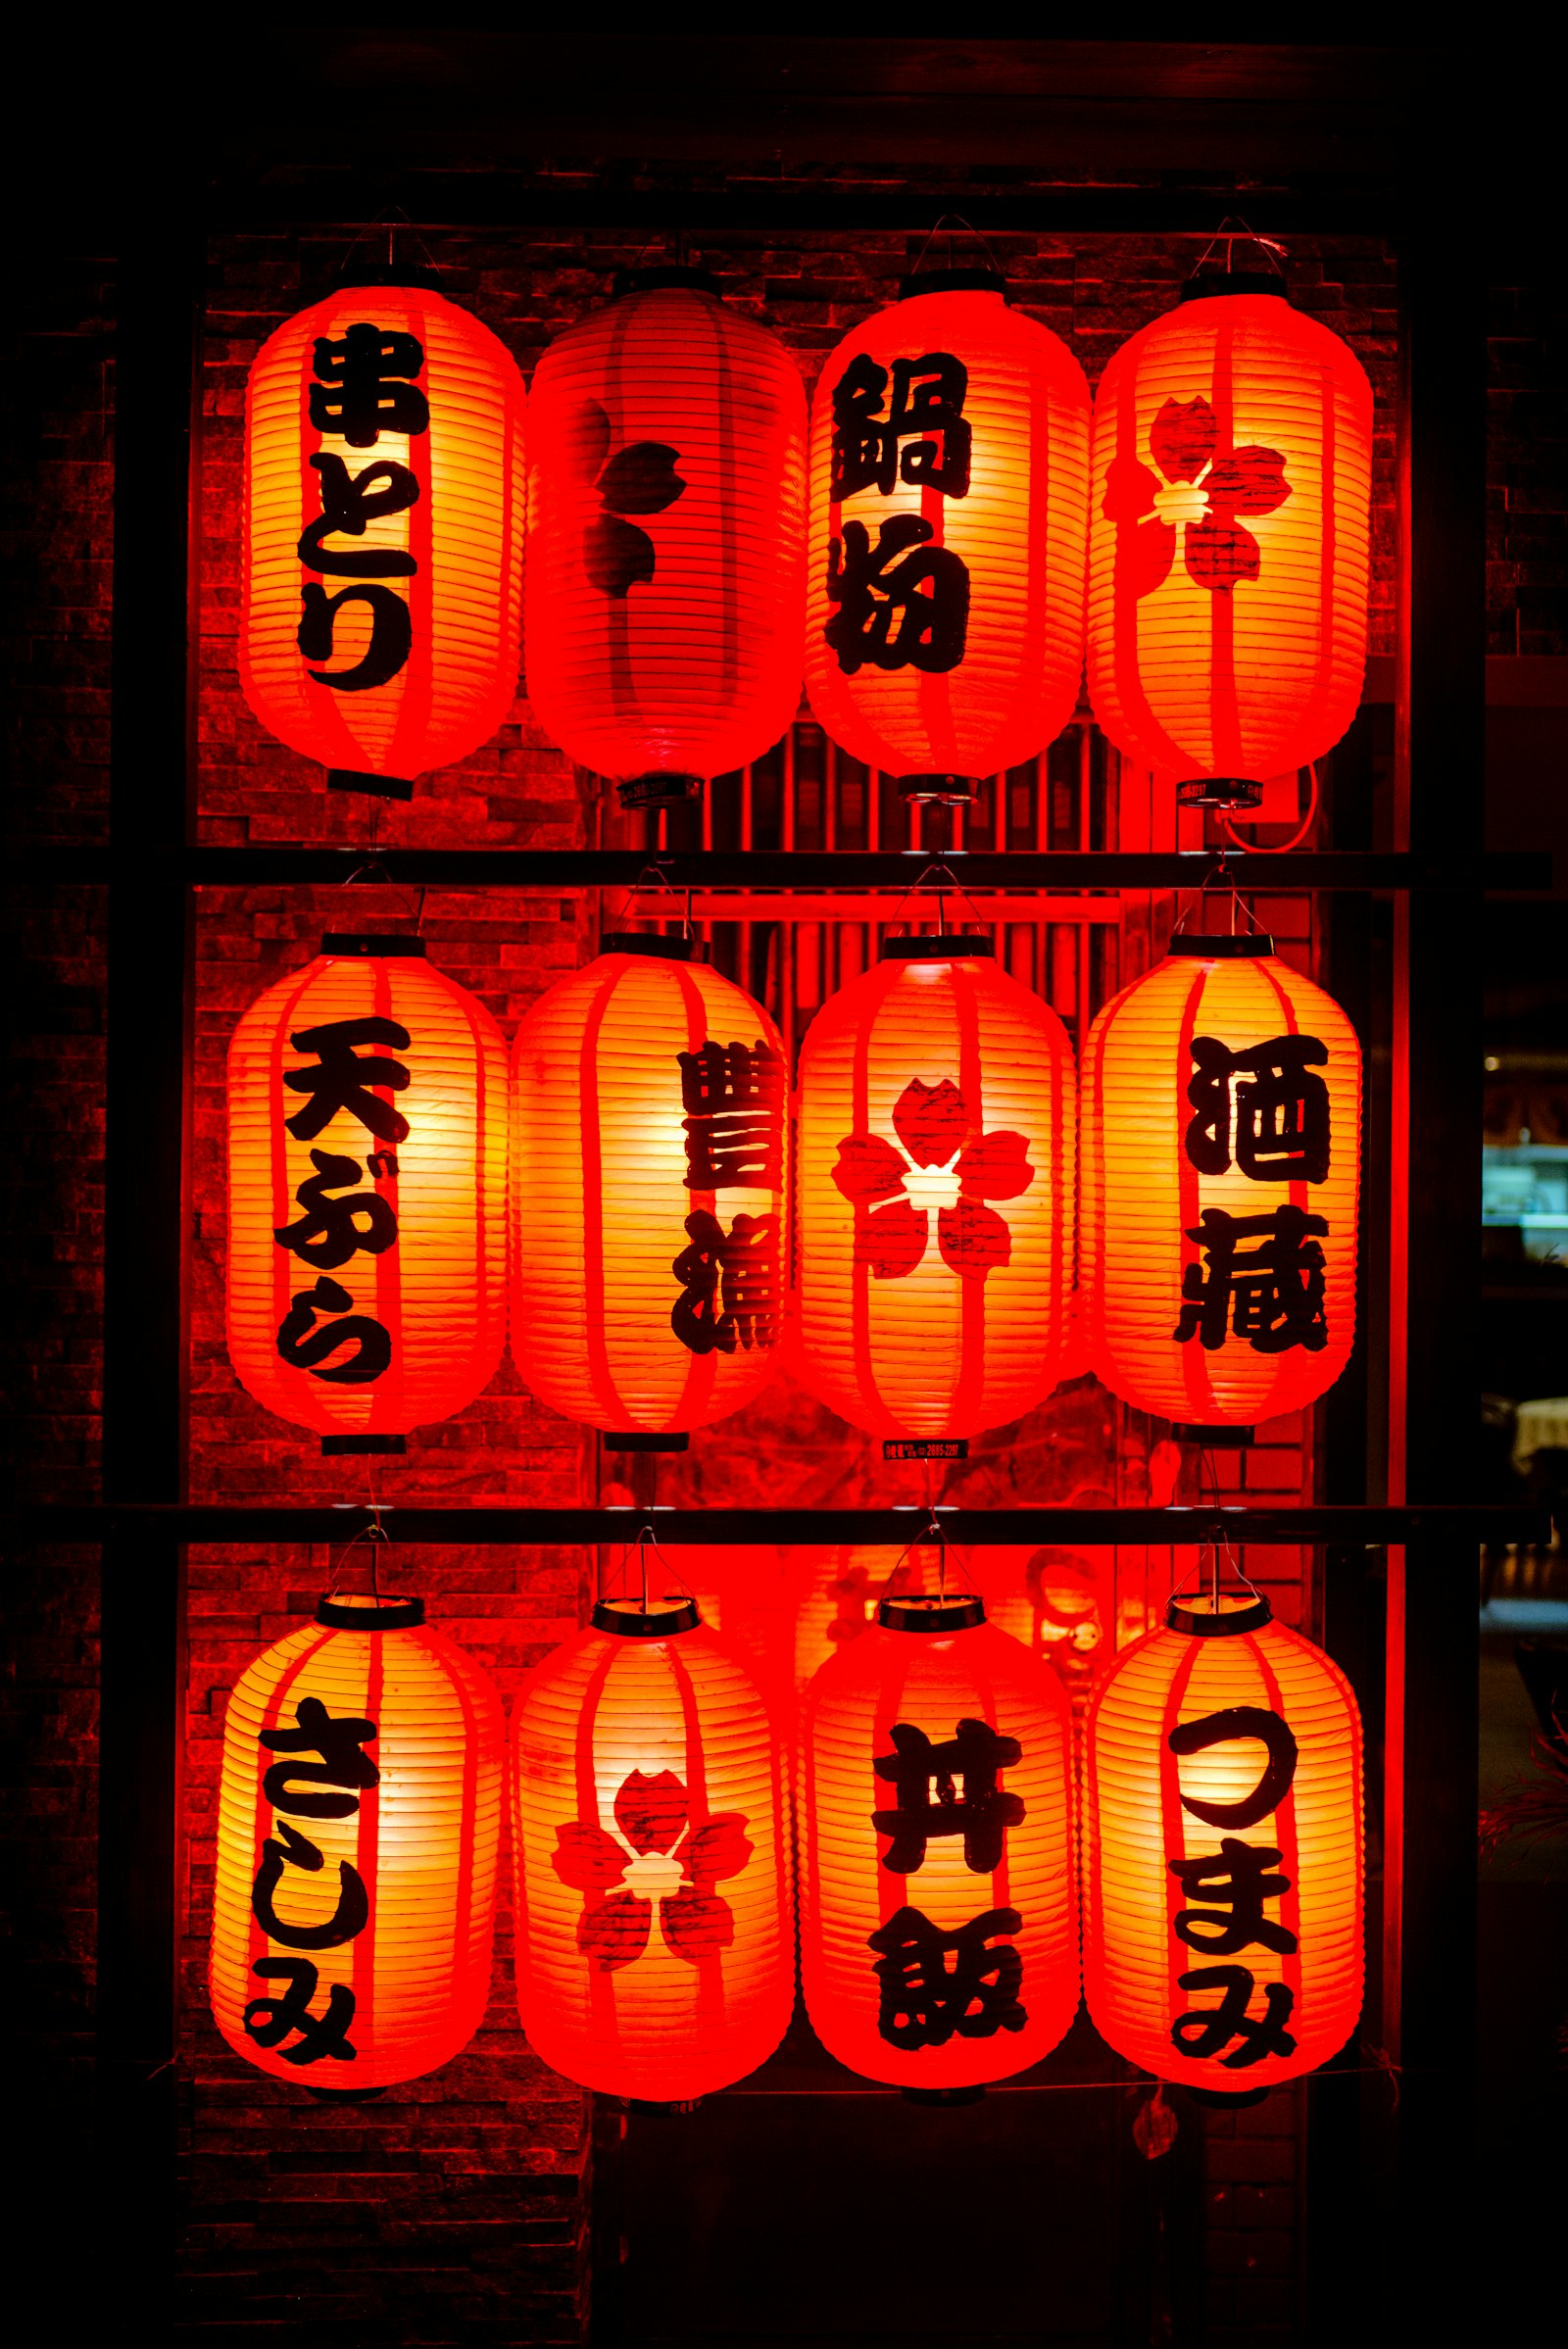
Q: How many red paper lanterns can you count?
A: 12